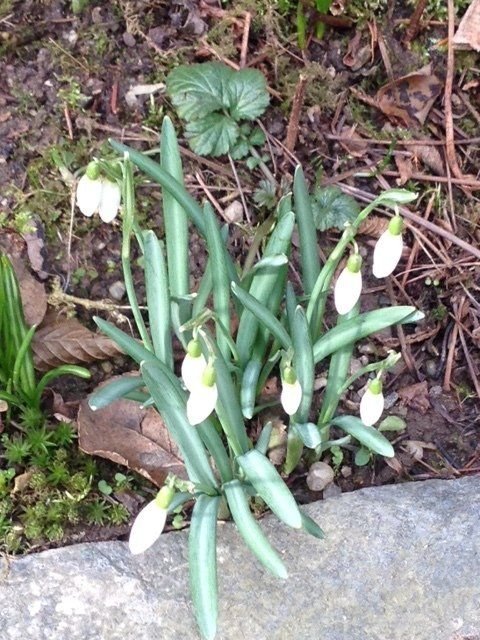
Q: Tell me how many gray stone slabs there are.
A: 1